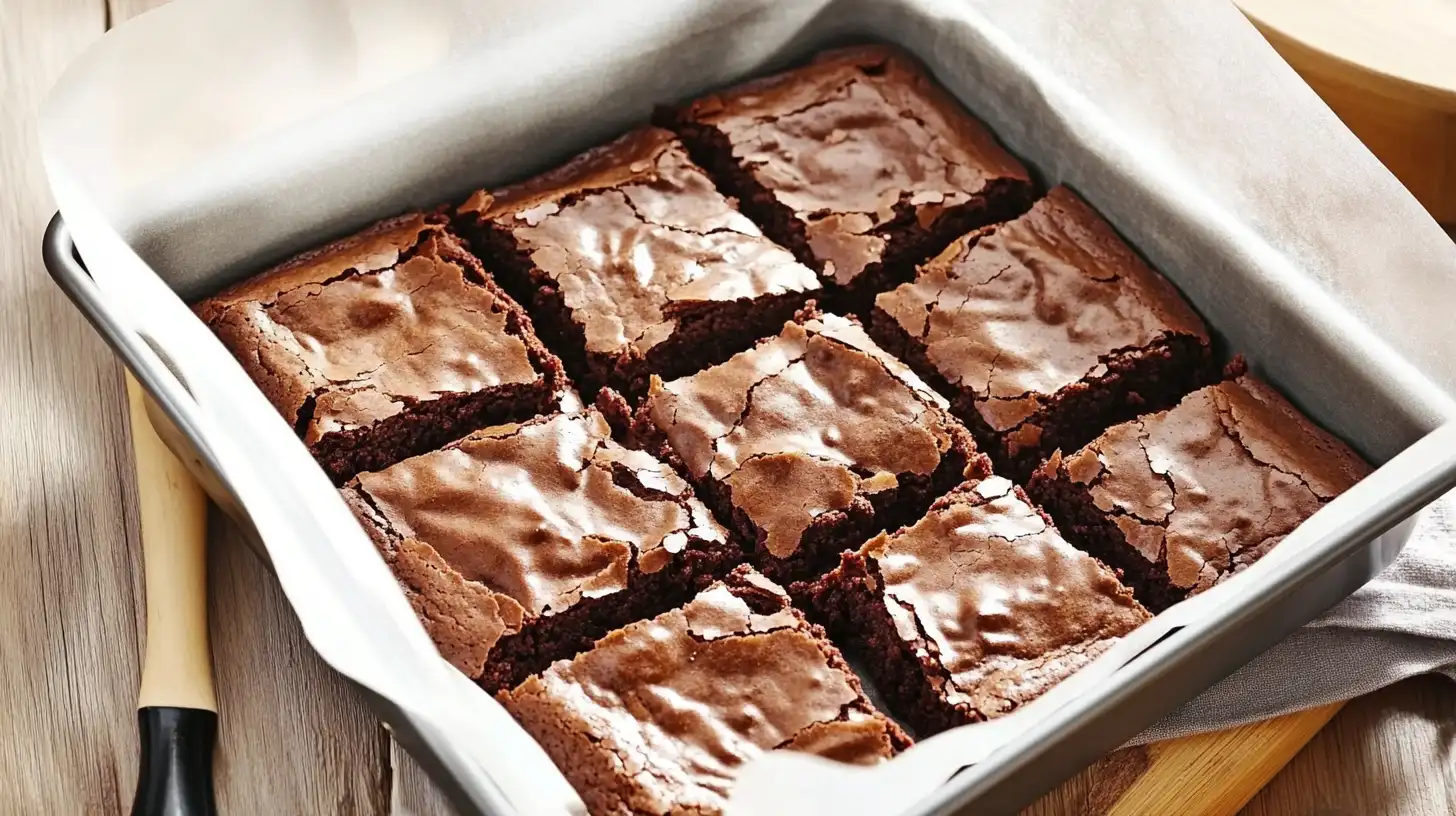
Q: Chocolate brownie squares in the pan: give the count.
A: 9